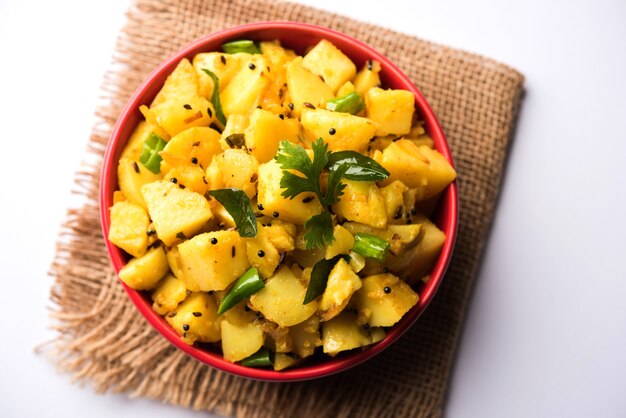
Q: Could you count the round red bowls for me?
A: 1